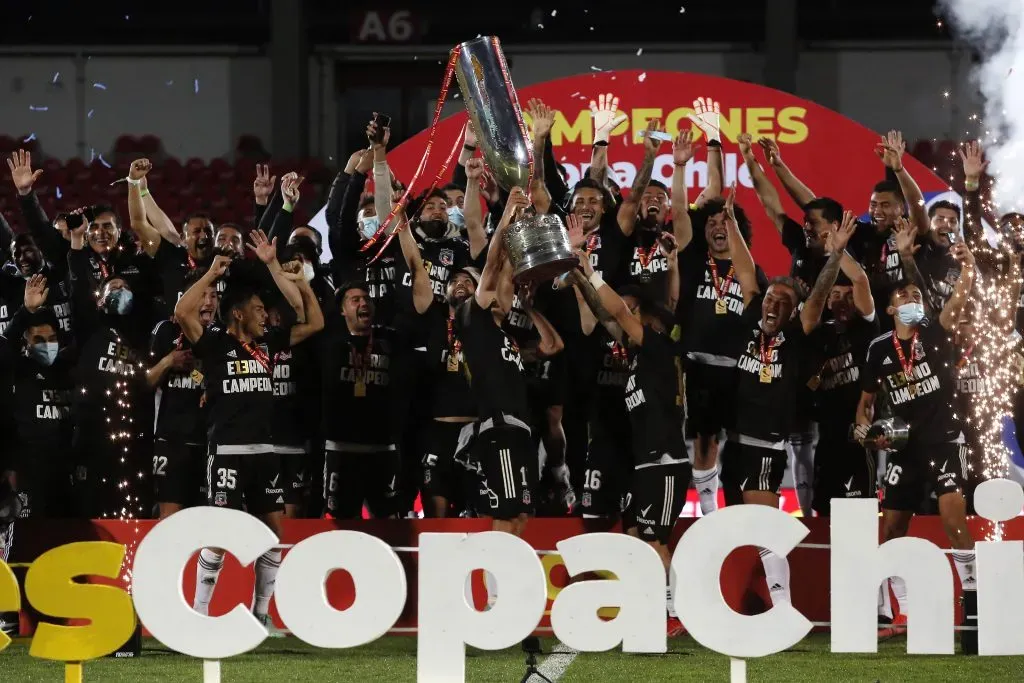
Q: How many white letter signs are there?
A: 7